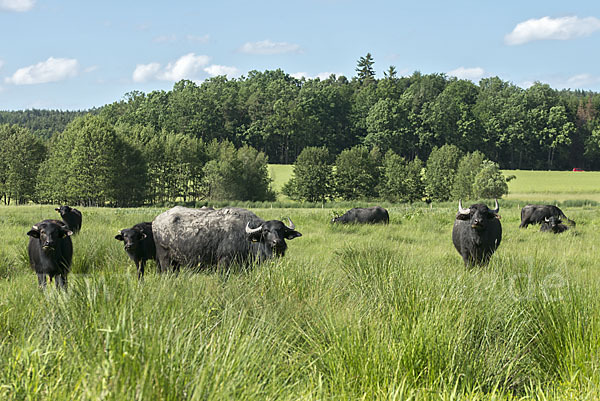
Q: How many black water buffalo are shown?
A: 8